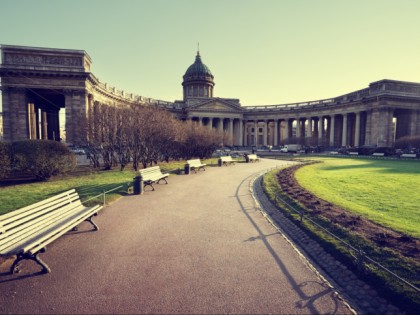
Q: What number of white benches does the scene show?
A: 5